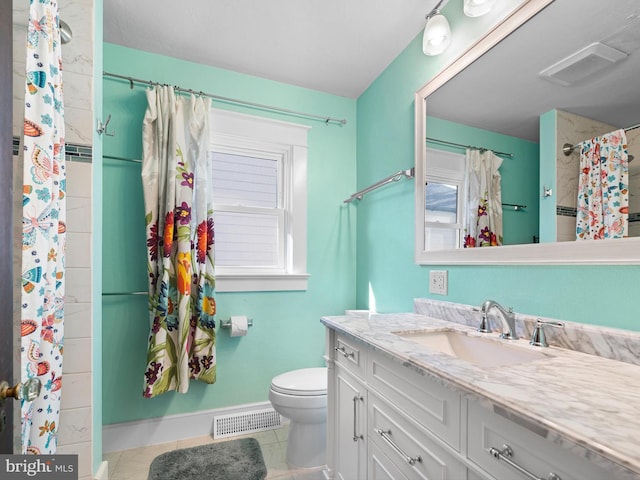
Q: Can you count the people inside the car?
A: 0